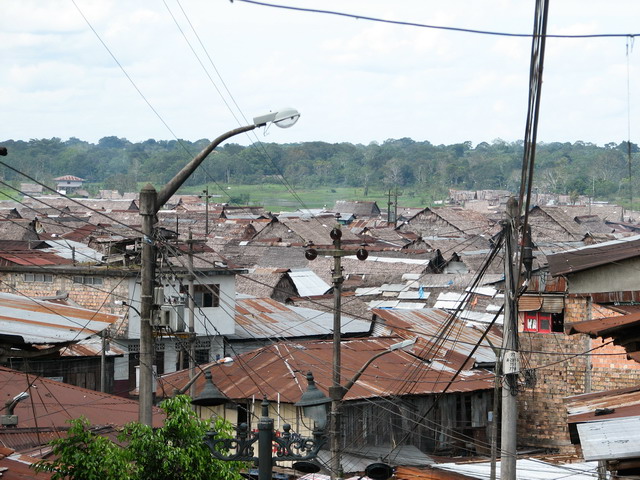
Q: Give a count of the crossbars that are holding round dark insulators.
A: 1